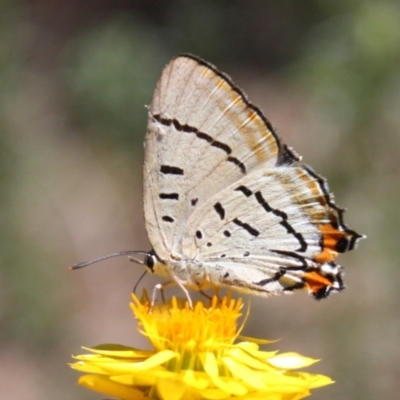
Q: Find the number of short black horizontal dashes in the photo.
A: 3